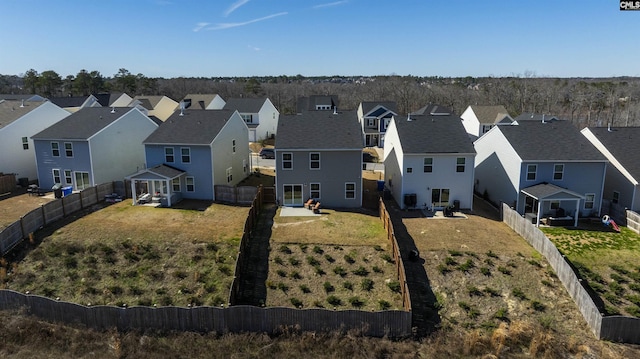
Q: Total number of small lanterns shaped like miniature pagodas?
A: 0